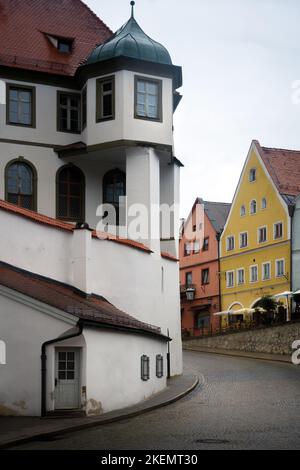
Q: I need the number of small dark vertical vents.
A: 2